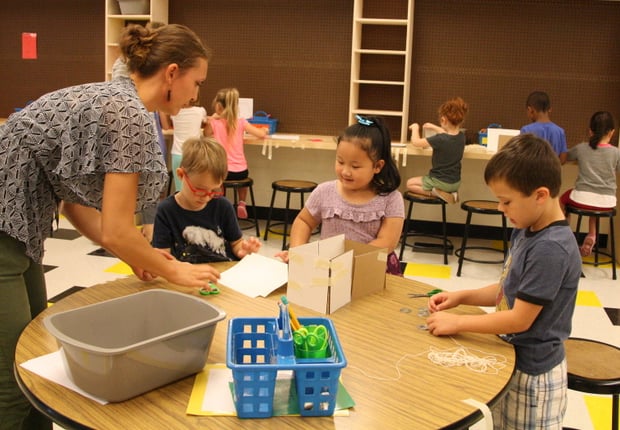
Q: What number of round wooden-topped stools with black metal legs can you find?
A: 6